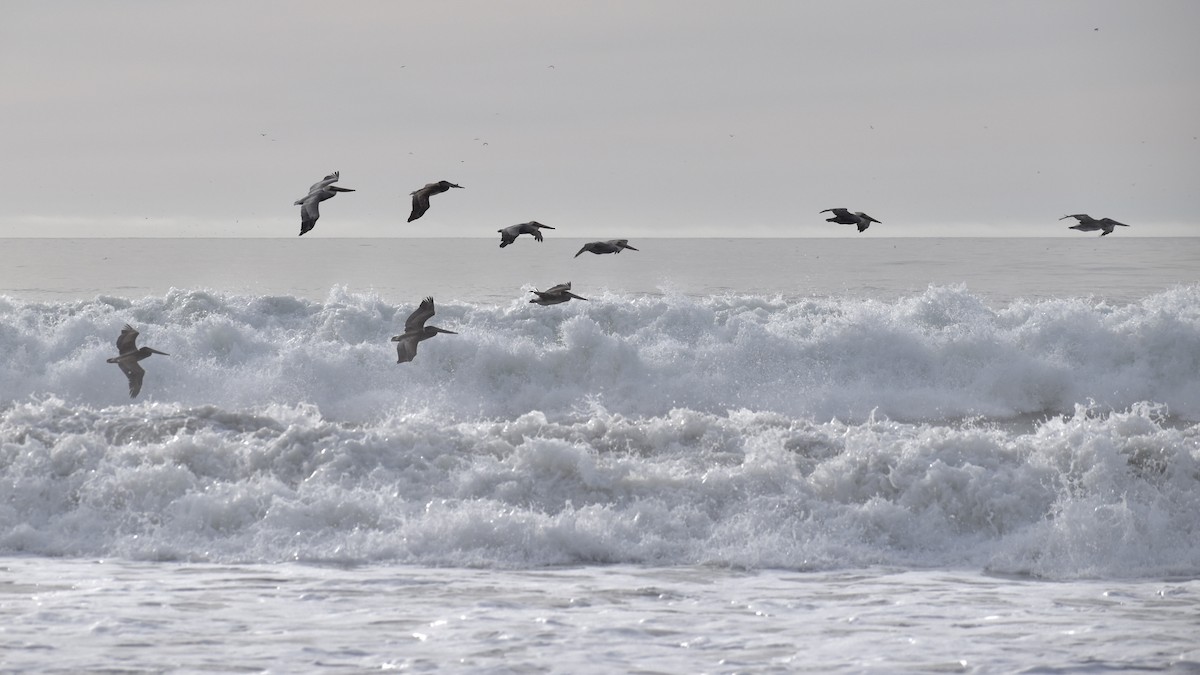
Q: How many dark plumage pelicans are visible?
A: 9